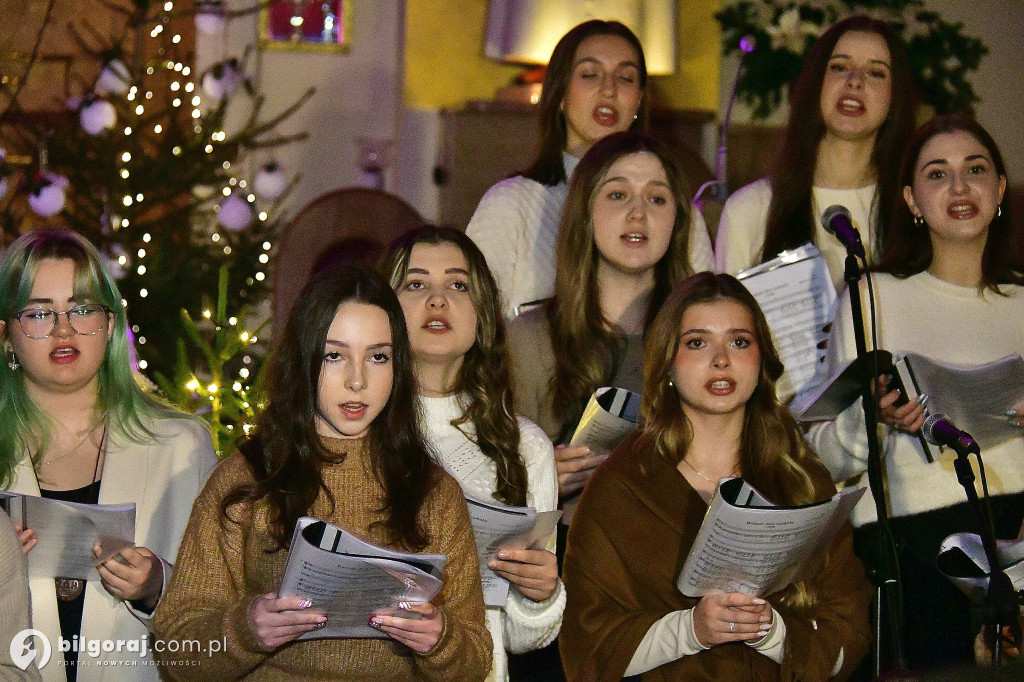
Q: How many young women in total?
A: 8